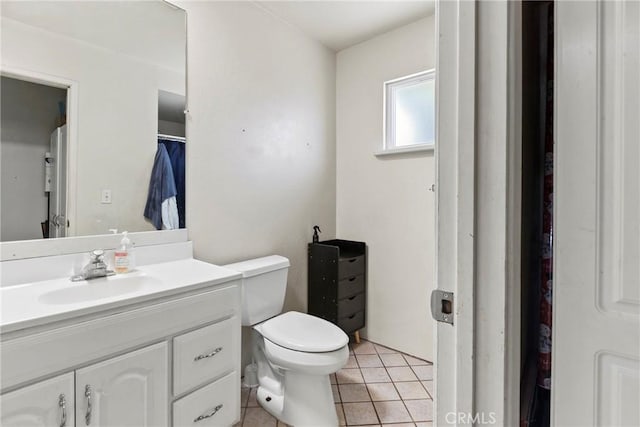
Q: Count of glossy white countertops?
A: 1